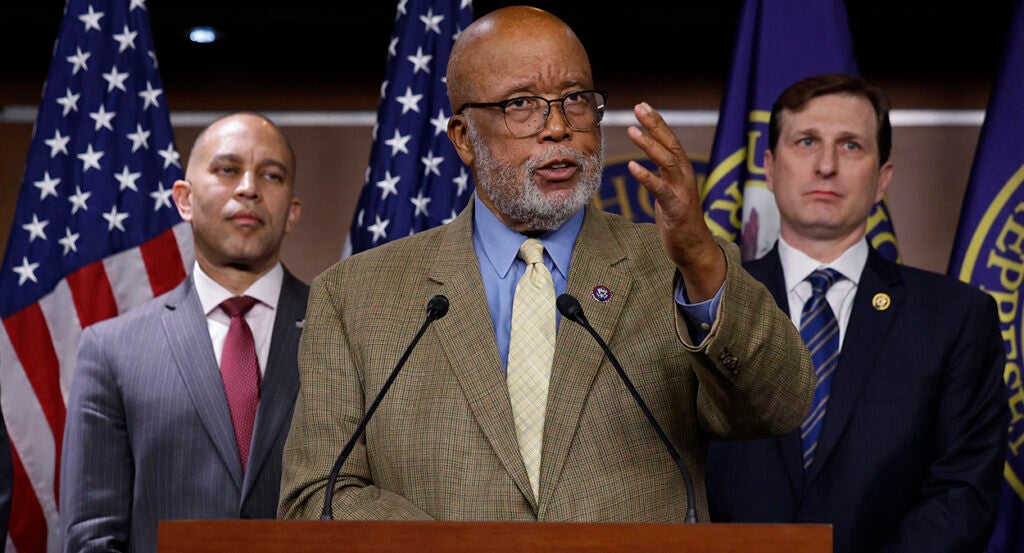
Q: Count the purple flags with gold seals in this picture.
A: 2